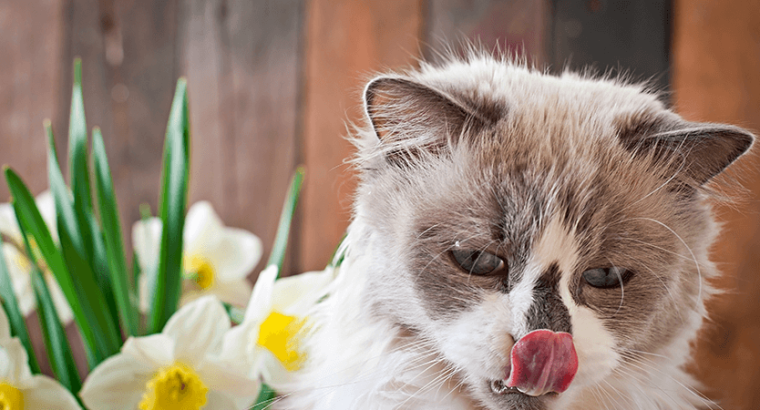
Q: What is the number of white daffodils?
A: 5